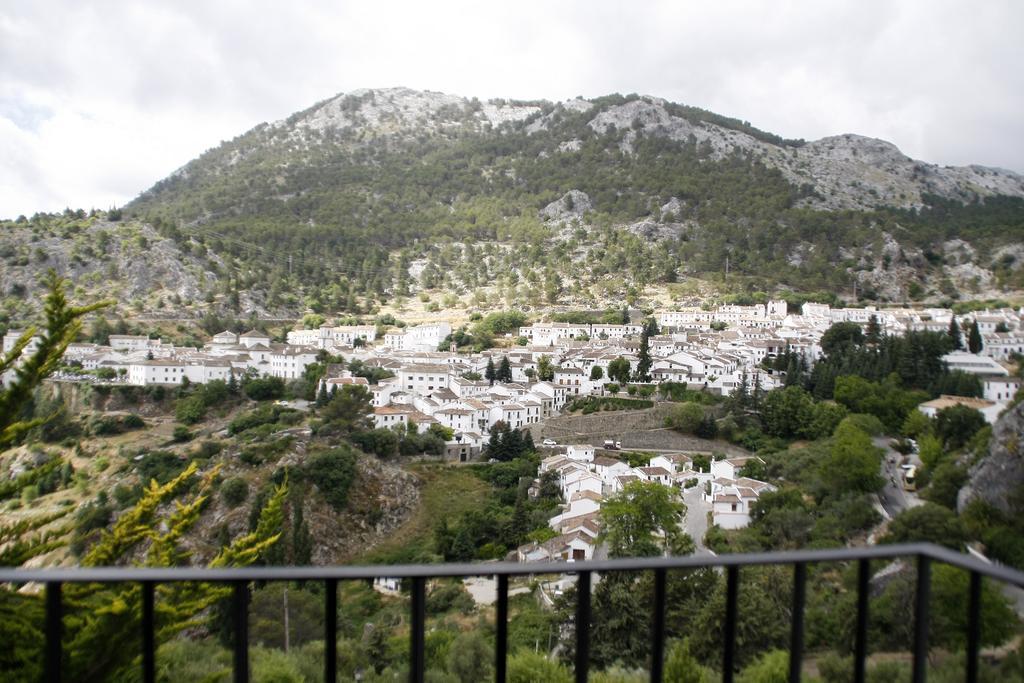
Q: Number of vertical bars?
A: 13